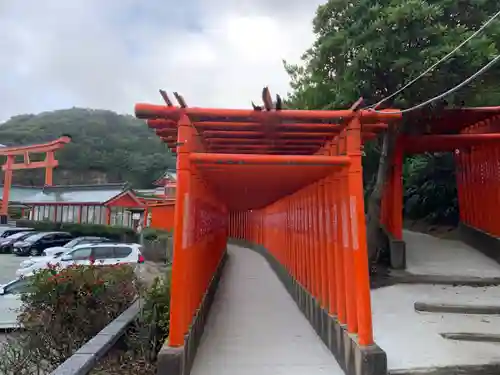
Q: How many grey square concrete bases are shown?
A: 3